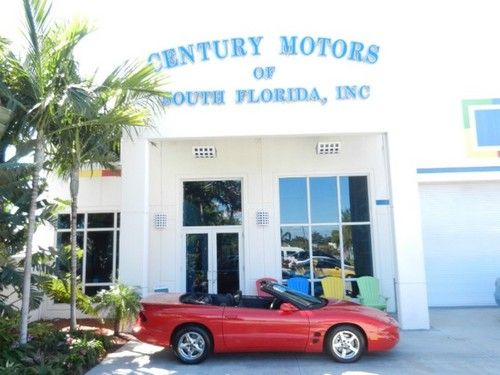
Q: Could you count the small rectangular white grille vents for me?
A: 4